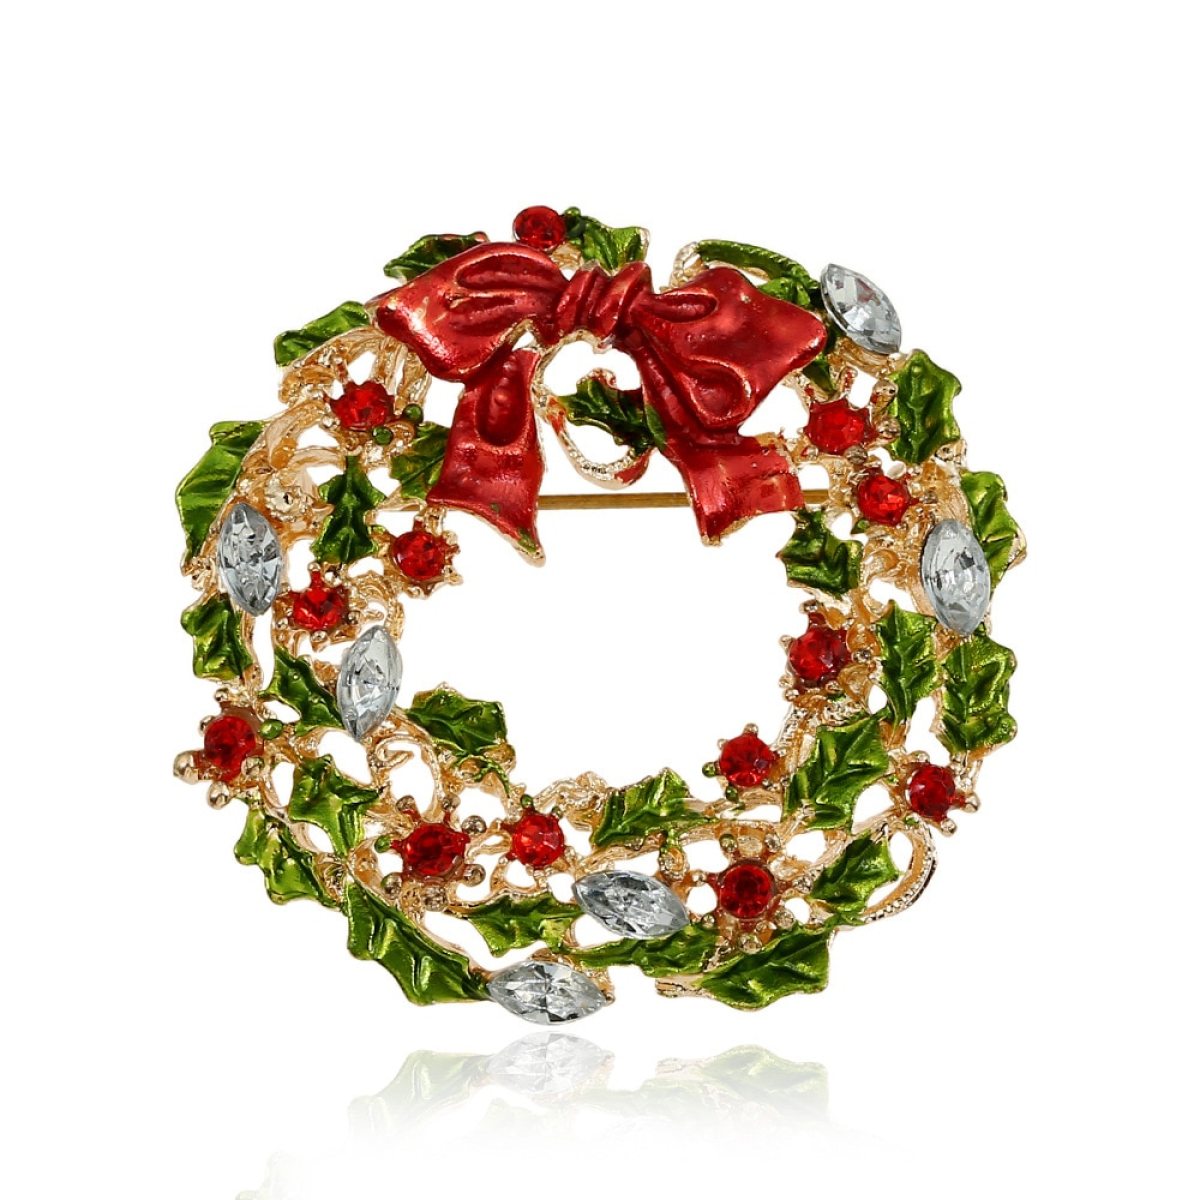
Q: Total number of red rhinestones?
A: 13